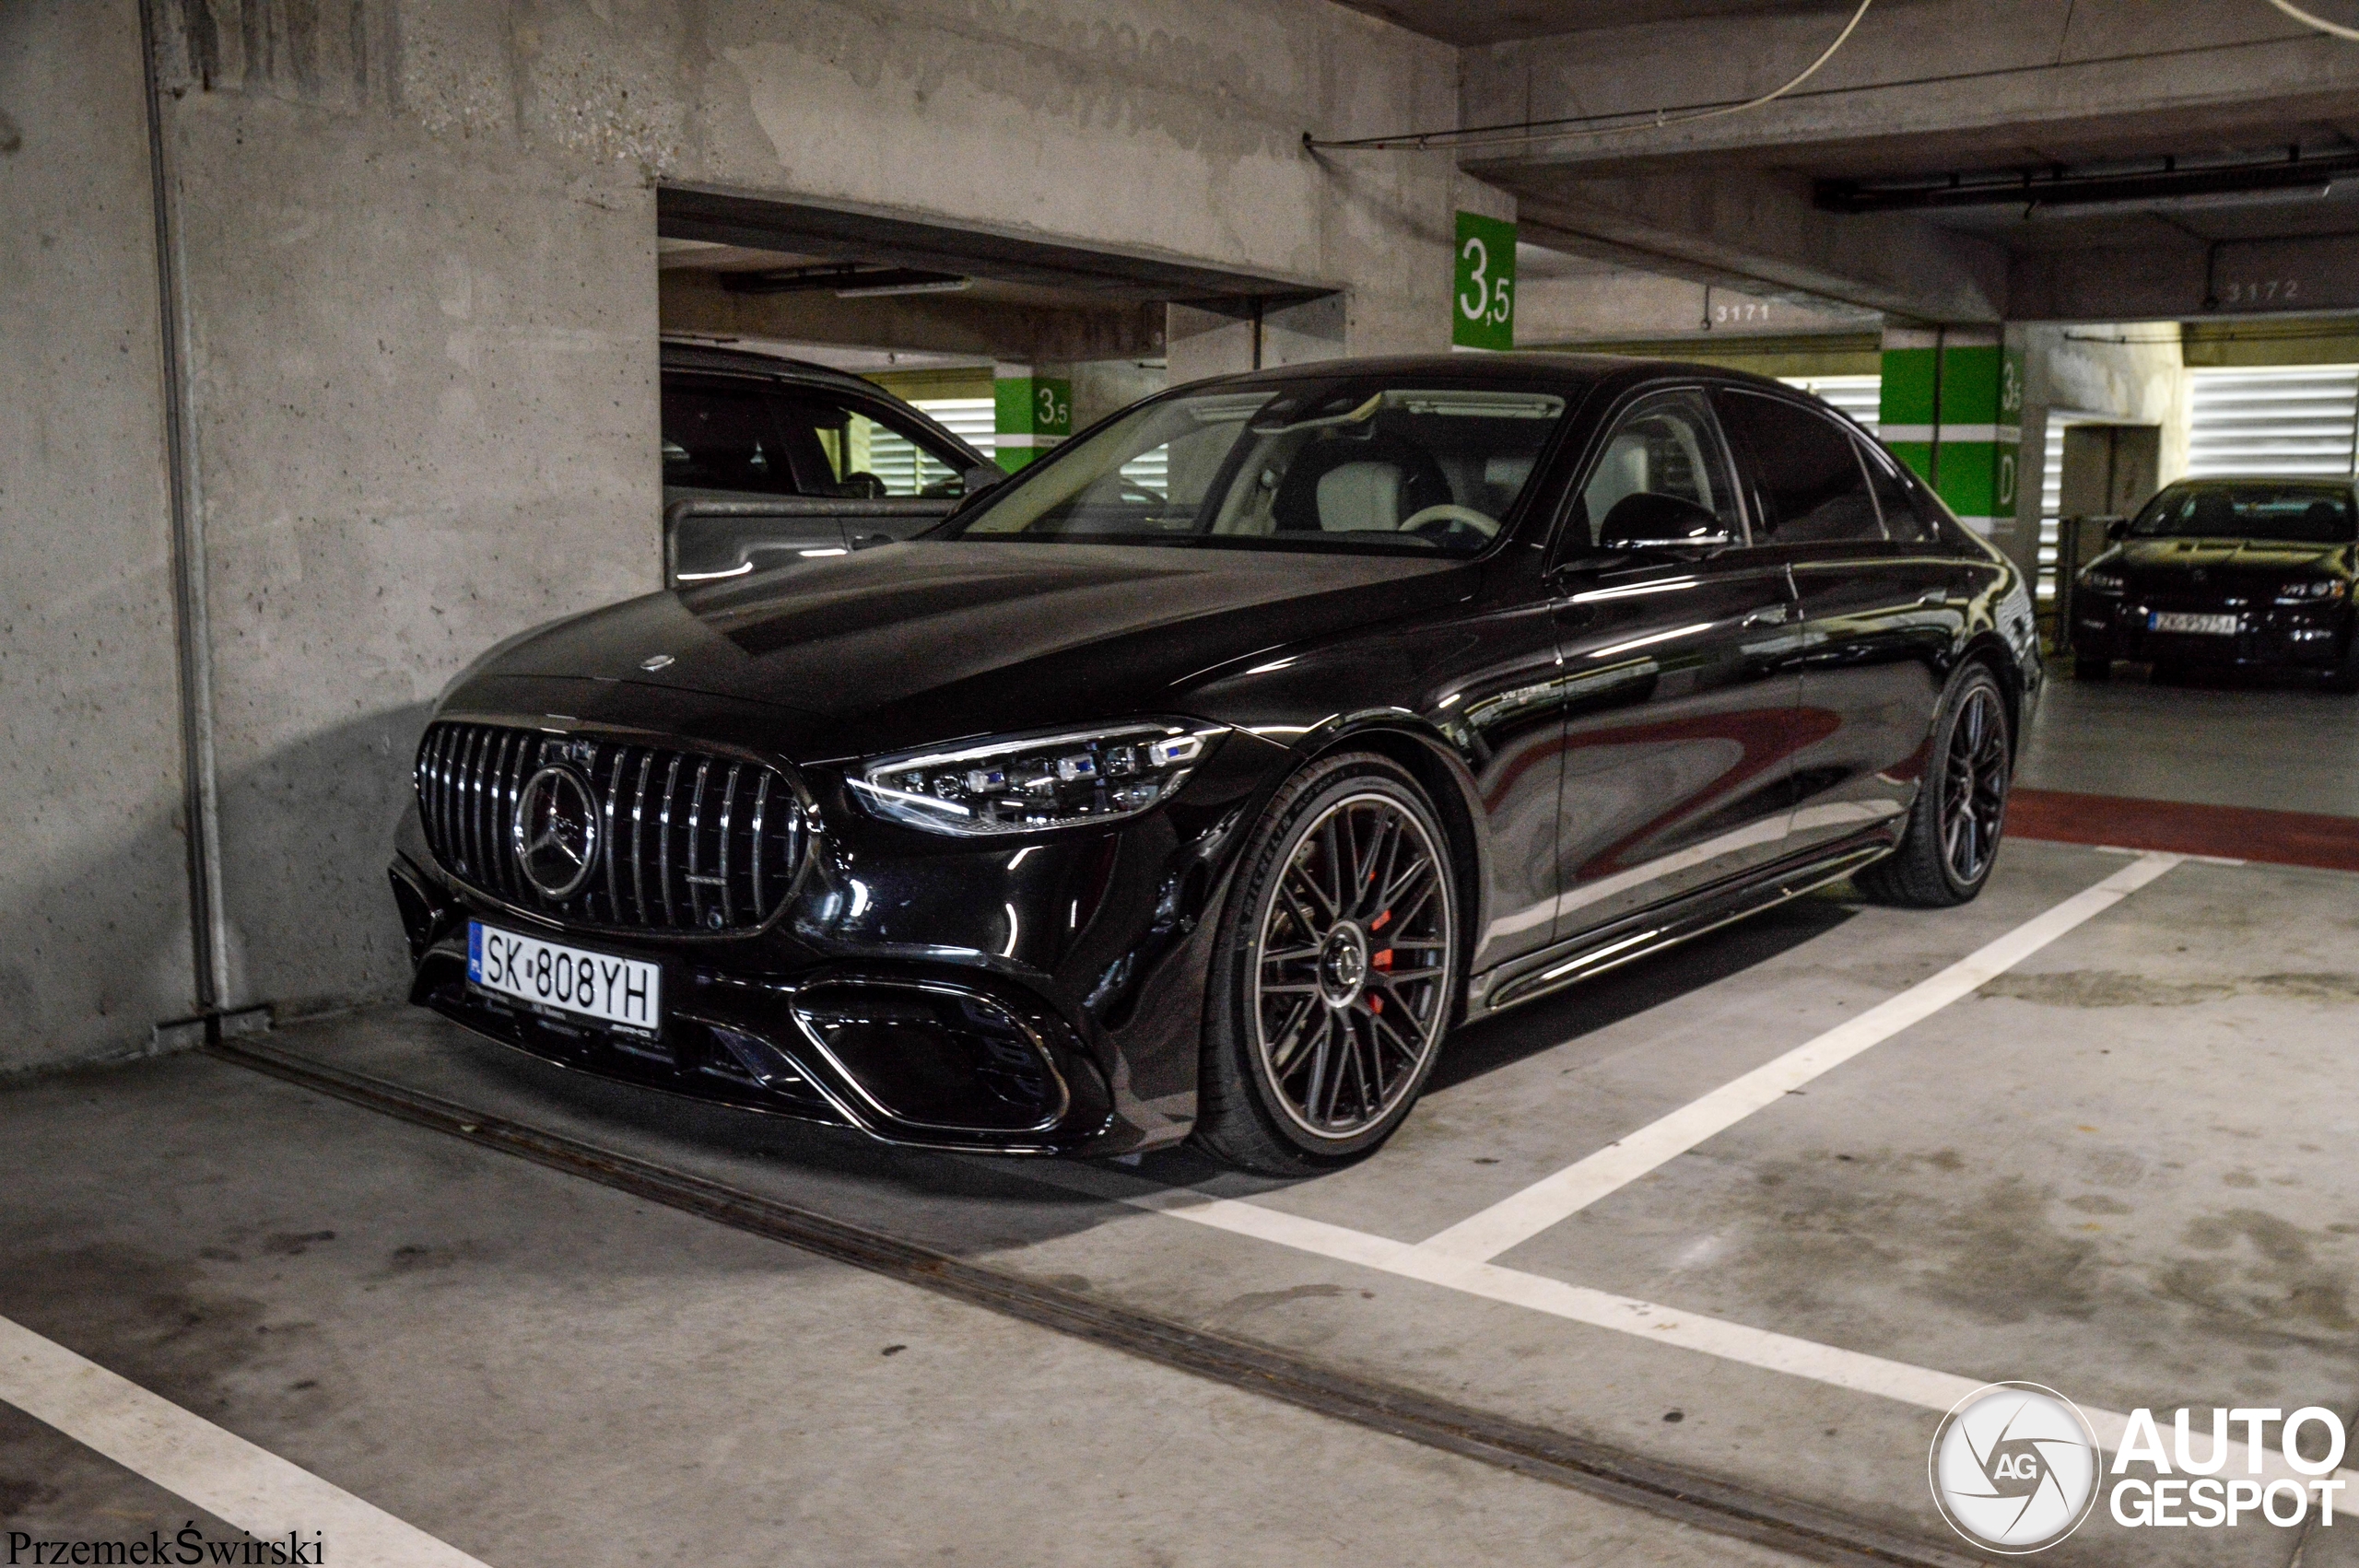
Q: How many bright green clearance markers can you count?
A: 3